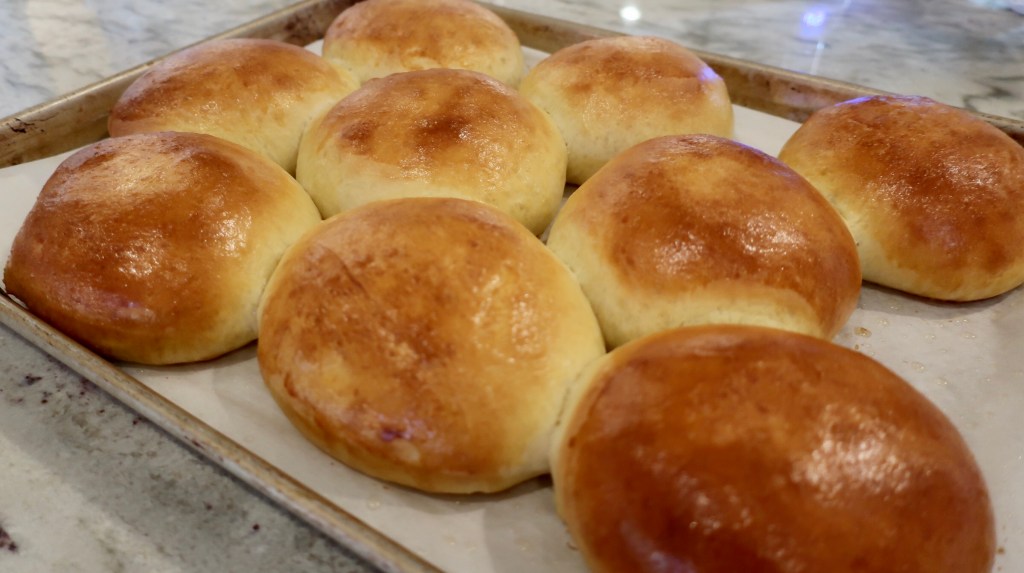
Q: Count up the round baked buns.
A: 9